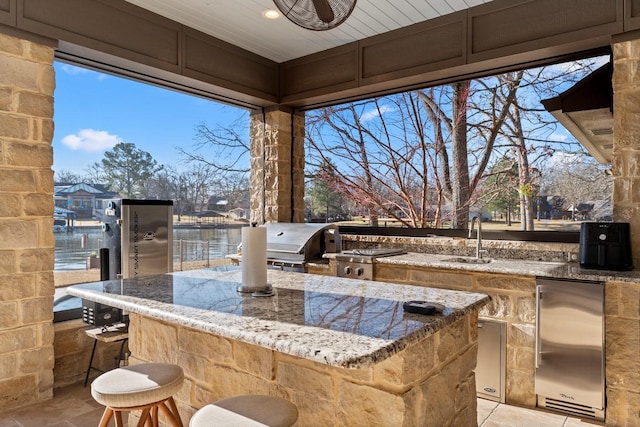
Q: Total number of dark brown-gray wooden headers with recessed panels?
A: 2